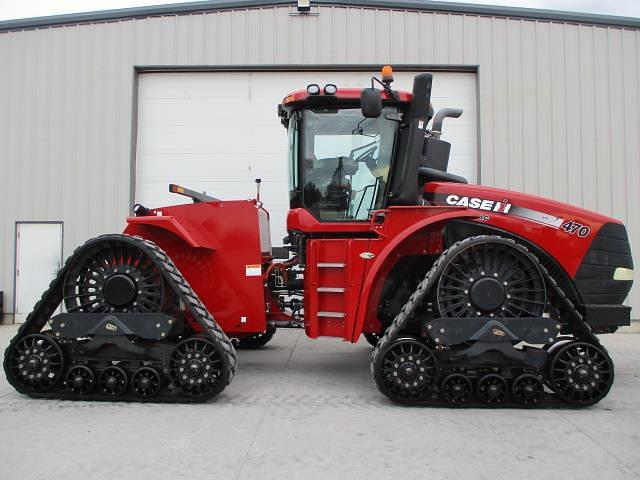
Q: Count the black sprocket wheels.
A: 12